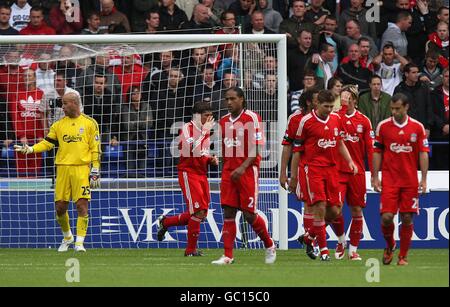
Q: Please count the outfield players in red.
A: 6